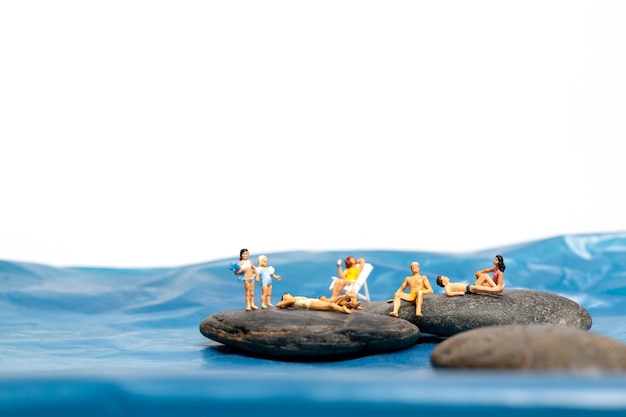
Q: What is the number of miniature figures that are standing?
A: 2